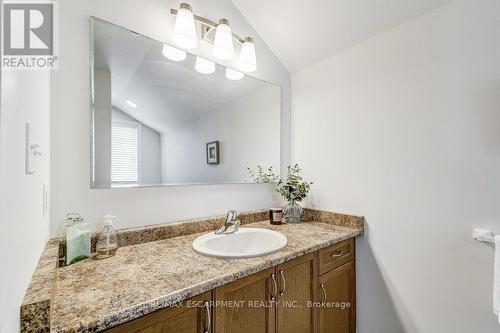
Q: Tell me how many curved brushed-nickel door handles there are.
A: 4